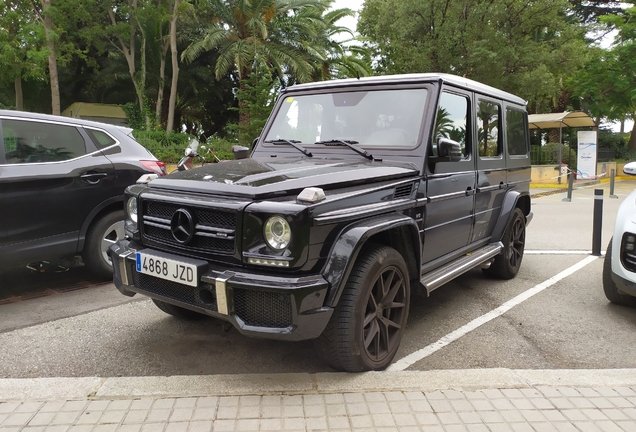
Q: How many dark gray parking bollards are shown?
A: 3